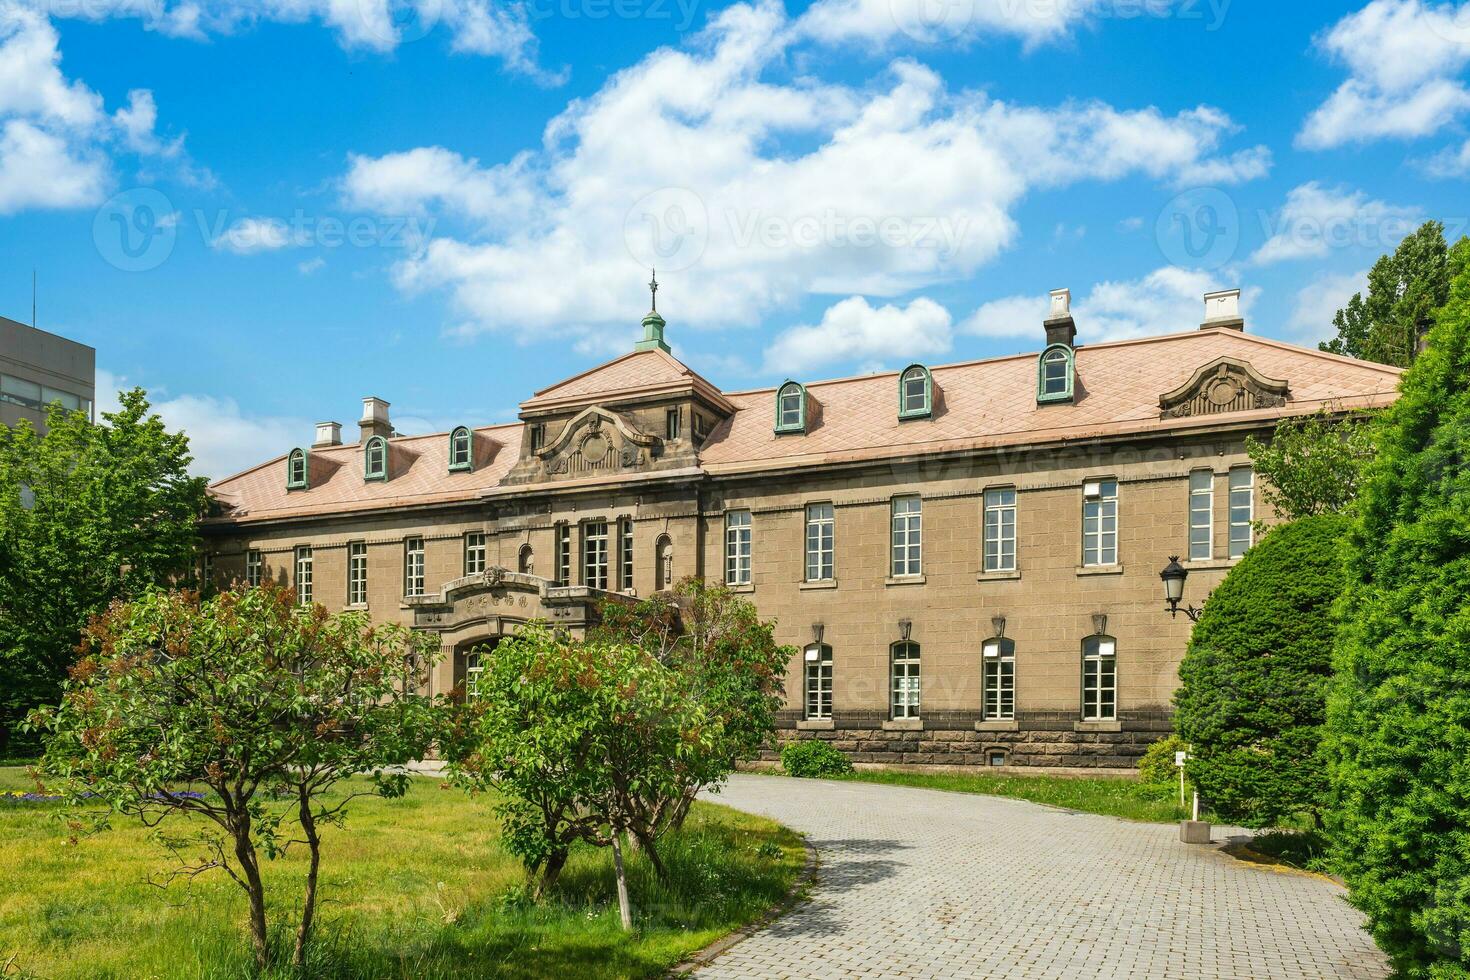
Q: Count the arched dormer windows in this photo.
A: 6